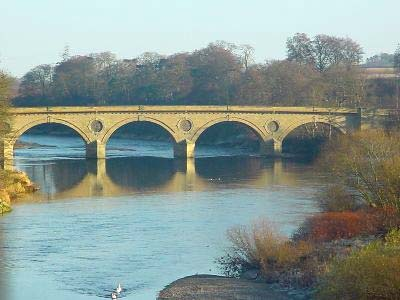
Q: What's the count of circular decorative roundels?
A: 3